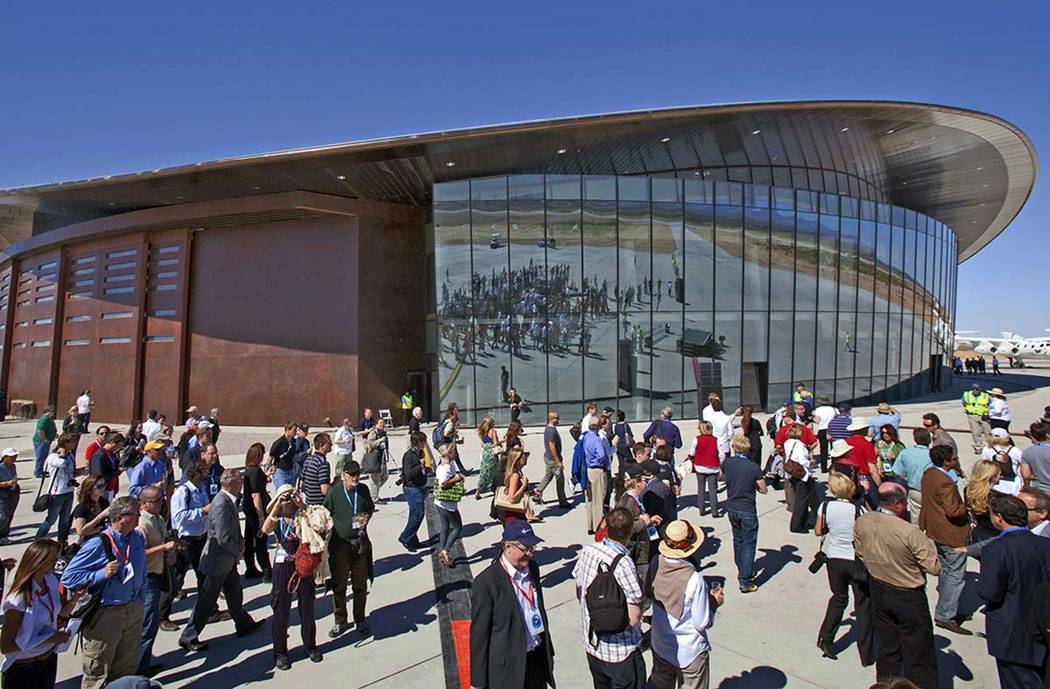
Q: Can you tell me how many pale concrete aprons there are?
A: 1